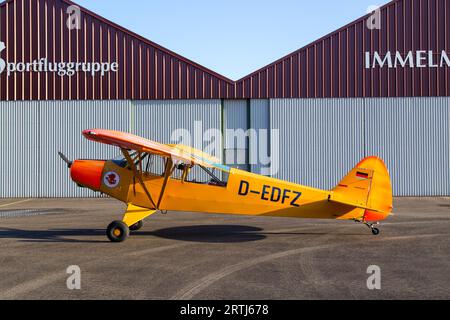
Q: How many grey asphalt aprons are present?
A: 1